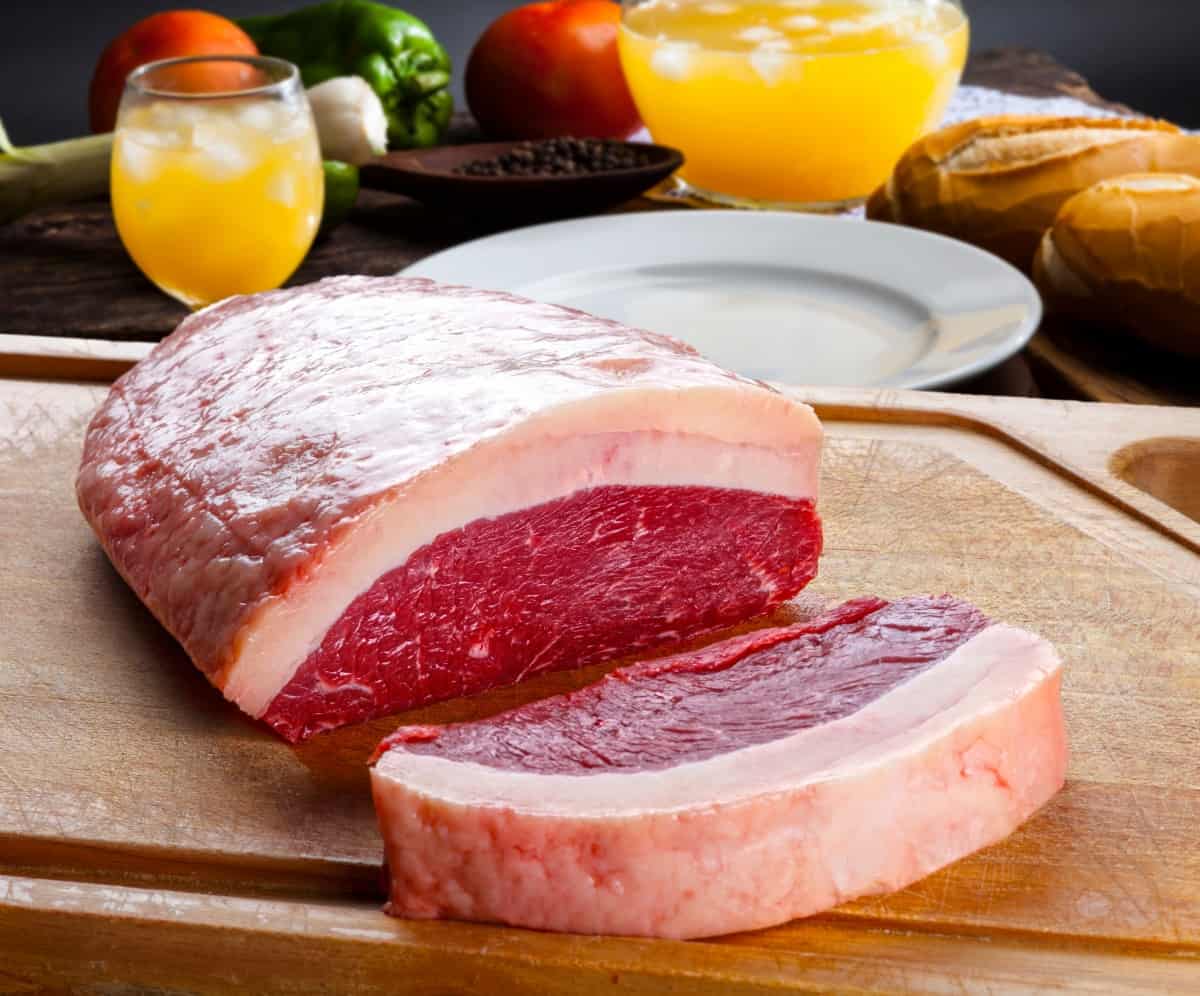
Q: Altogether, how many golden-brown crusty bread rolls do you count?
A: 2